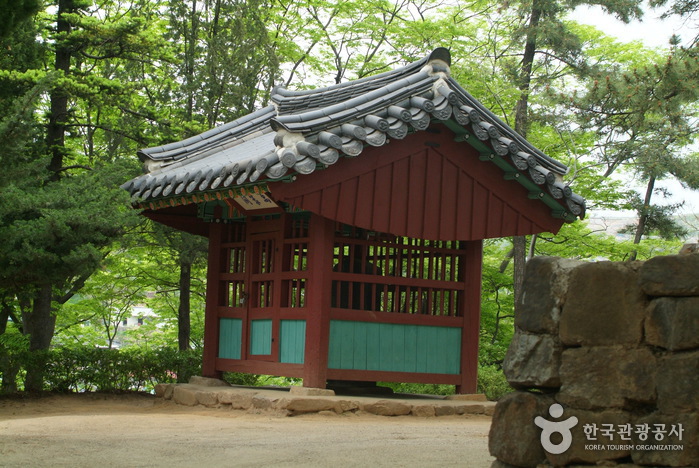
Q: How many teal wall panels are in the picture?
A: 4